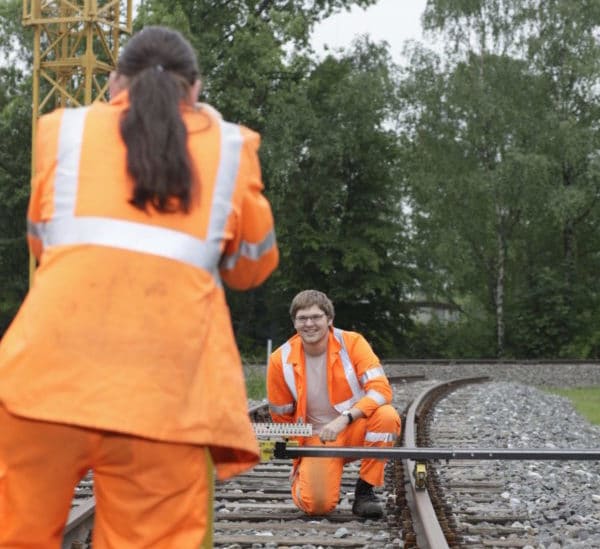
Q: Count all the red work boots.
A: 0